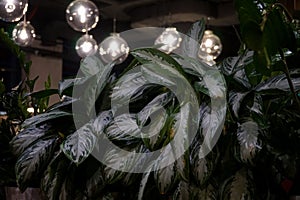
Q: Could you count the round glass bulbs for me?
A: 7